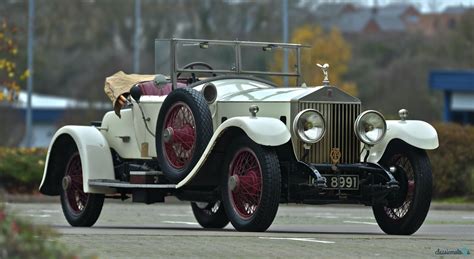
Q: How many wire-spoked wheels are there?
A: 5